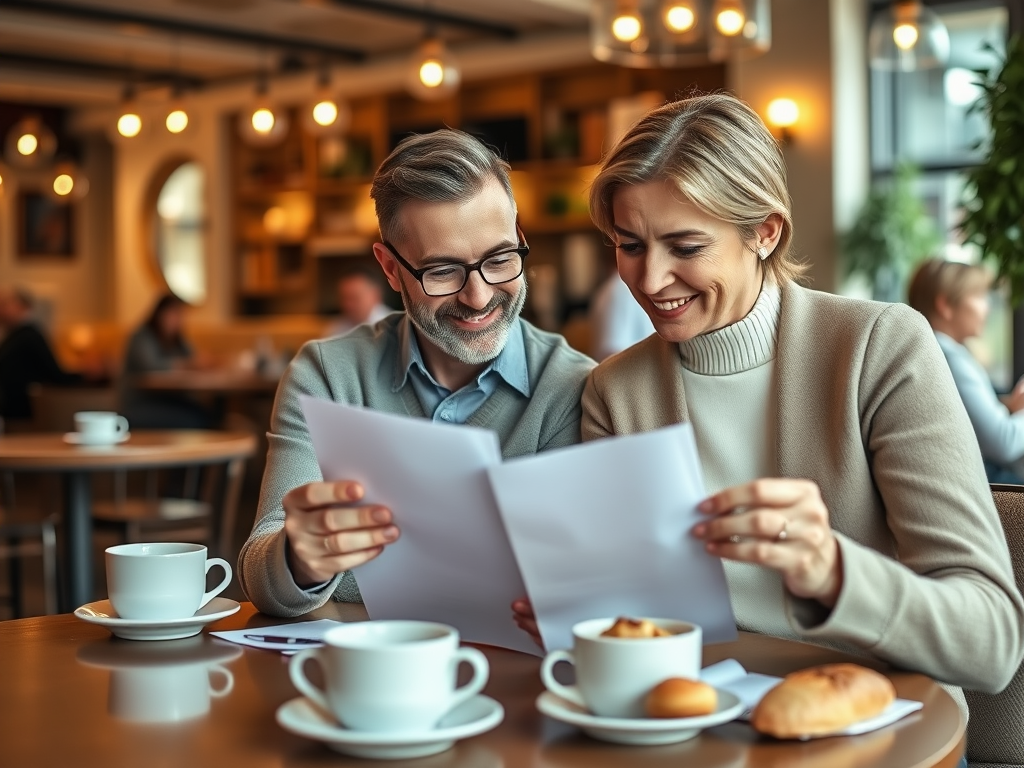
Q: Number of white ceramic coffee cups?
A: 4